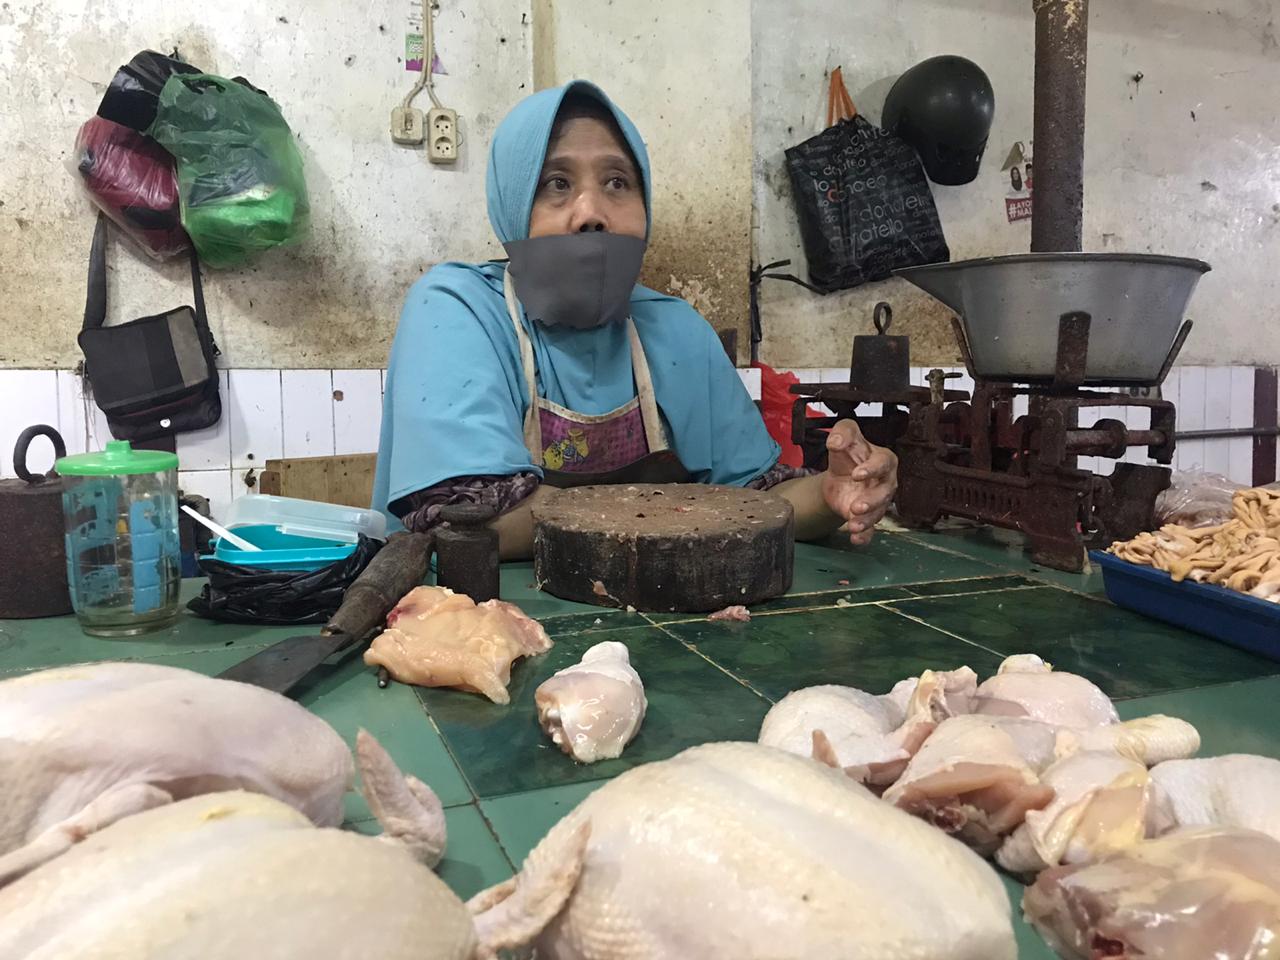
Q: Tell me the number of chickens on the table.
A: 3